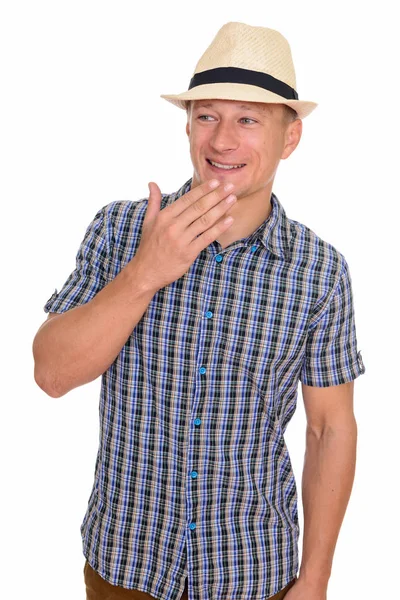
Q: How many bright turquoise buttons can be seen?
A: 7